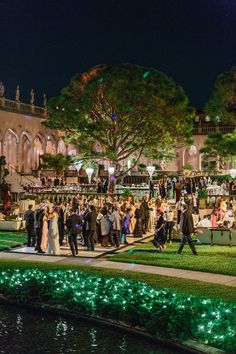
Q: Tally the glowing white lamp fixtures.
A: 5